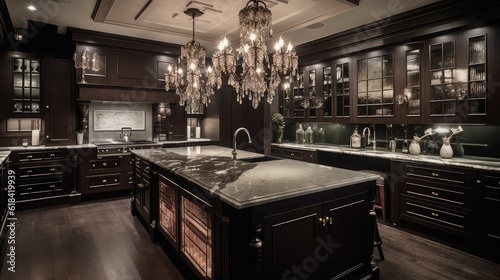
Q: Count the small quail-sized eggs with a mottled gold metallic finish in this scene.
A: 0